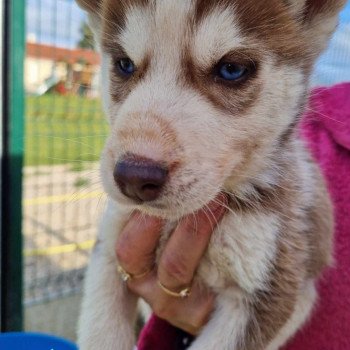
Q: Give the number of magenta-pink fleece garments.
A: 1